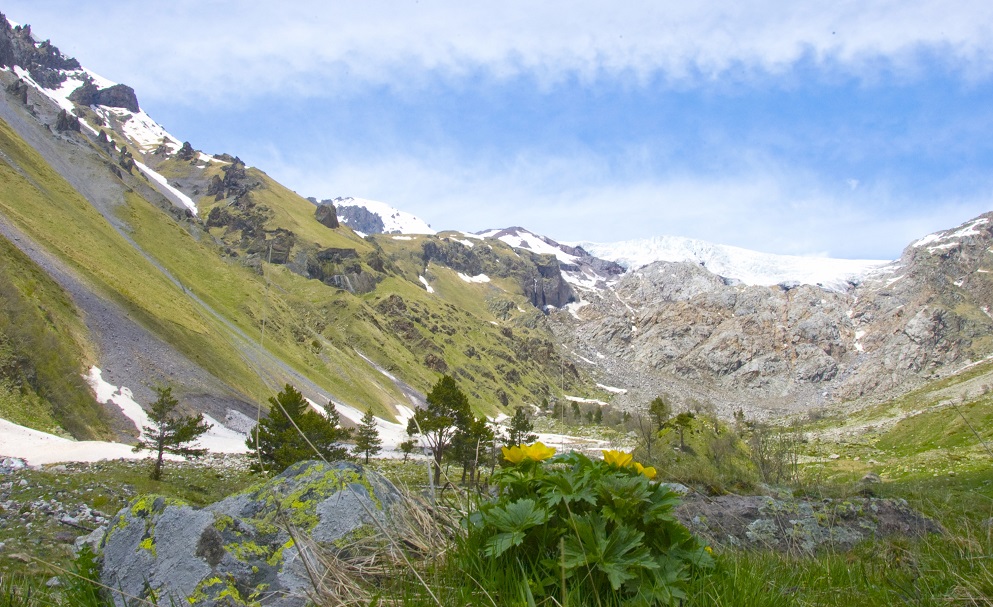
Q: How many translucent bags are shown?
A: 0